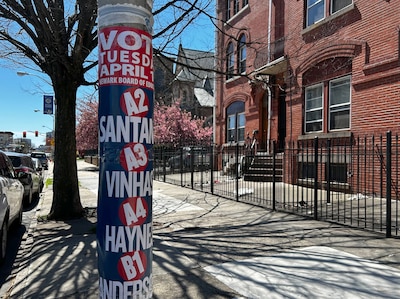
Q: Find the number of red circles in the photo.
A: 4